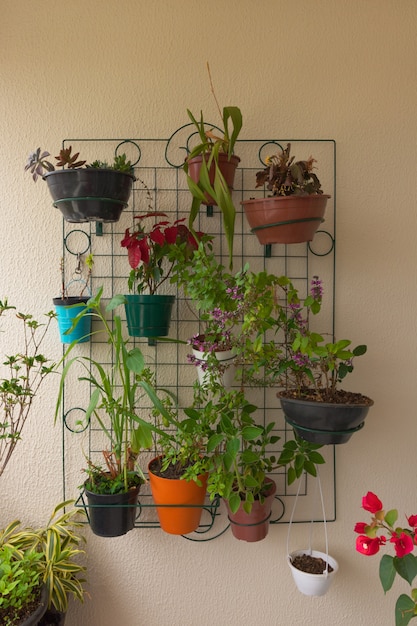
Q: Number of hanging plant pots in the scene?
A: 11